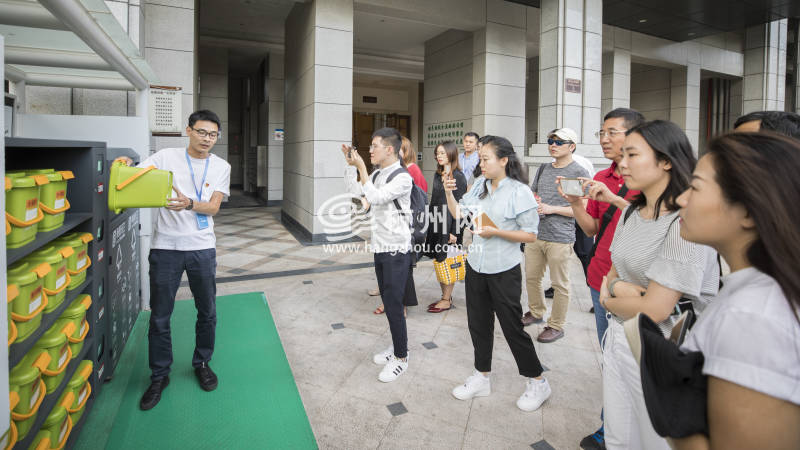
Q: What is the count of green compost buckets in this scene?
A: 15